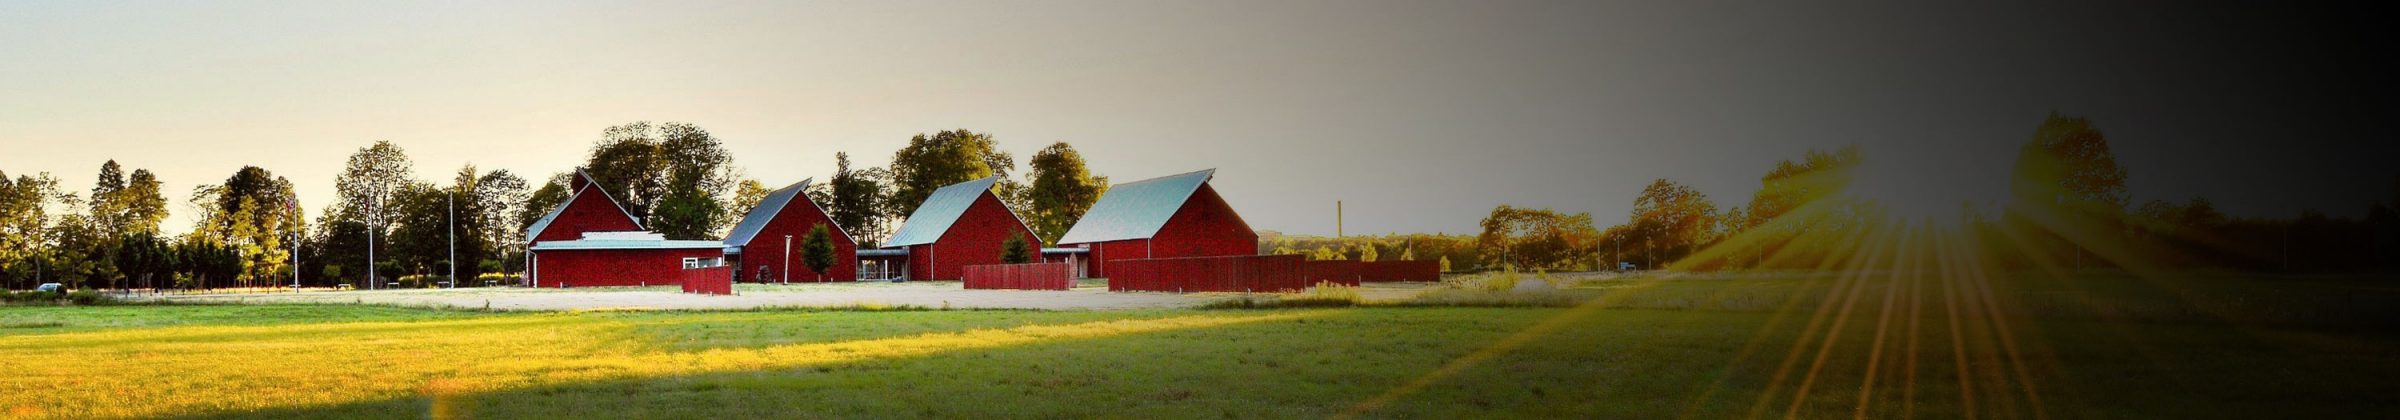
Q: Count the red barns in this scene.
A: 4